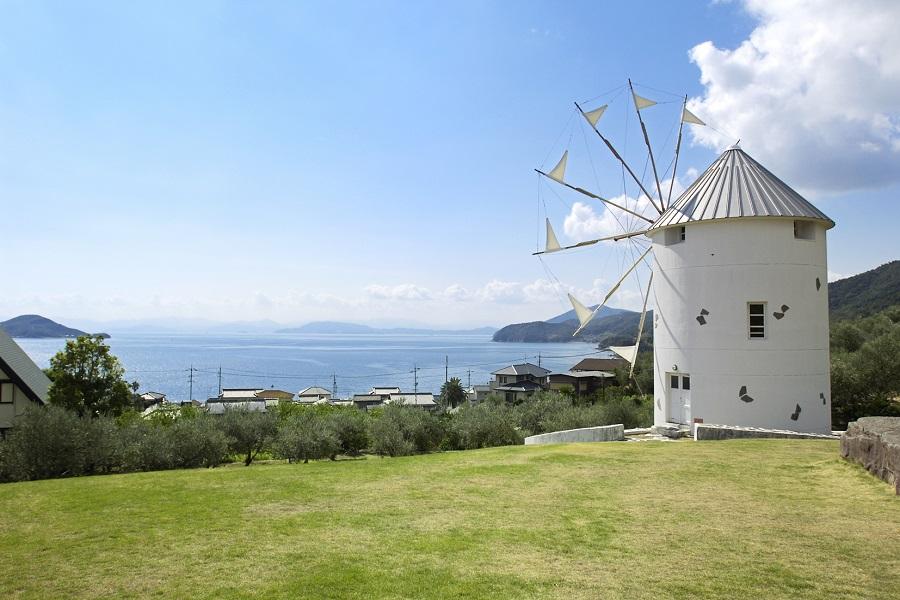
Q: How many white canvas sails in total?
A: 7